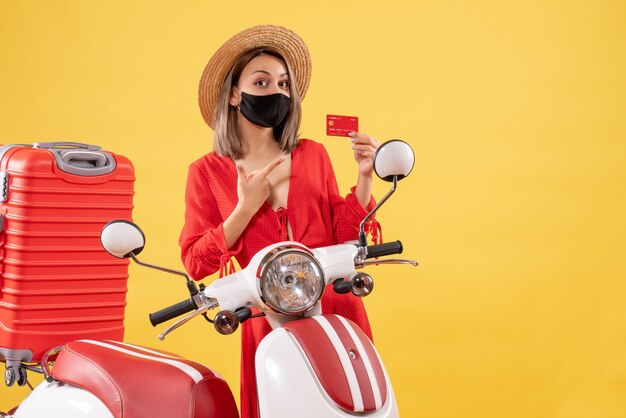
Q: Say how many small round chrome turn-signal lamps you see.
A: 2